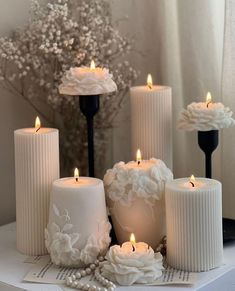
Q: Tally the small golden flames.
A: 8